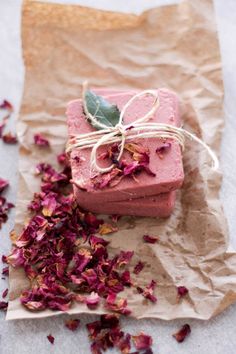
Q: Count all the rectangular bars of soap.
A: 2